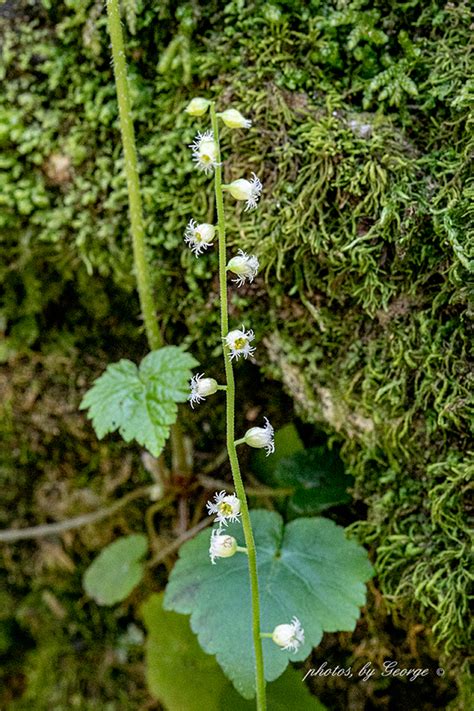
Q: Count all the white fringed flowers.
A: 10